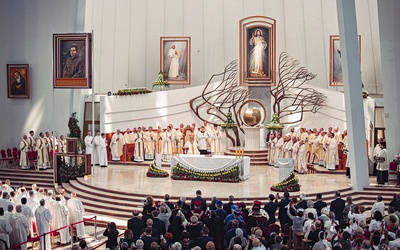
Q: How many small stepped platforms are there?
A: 1